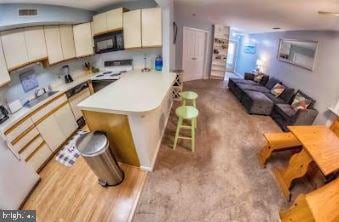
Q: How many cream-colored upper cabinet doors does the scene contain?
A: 10